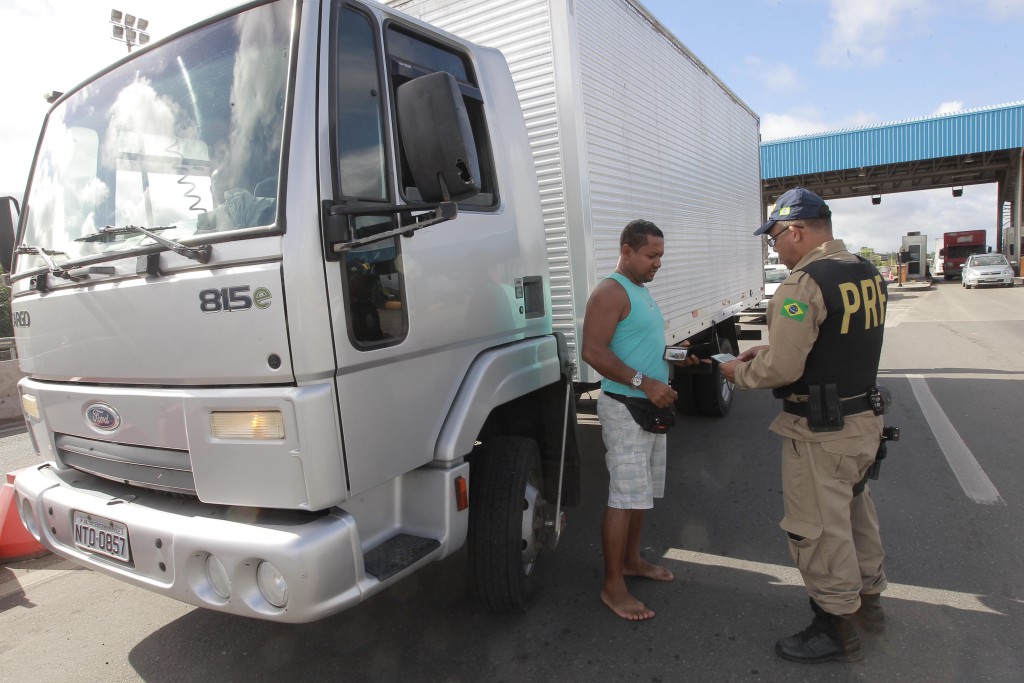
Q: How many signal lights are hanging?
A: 2